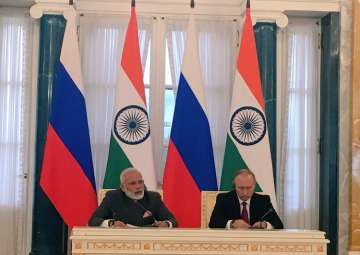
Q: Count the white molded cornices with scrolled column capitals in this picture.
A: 2